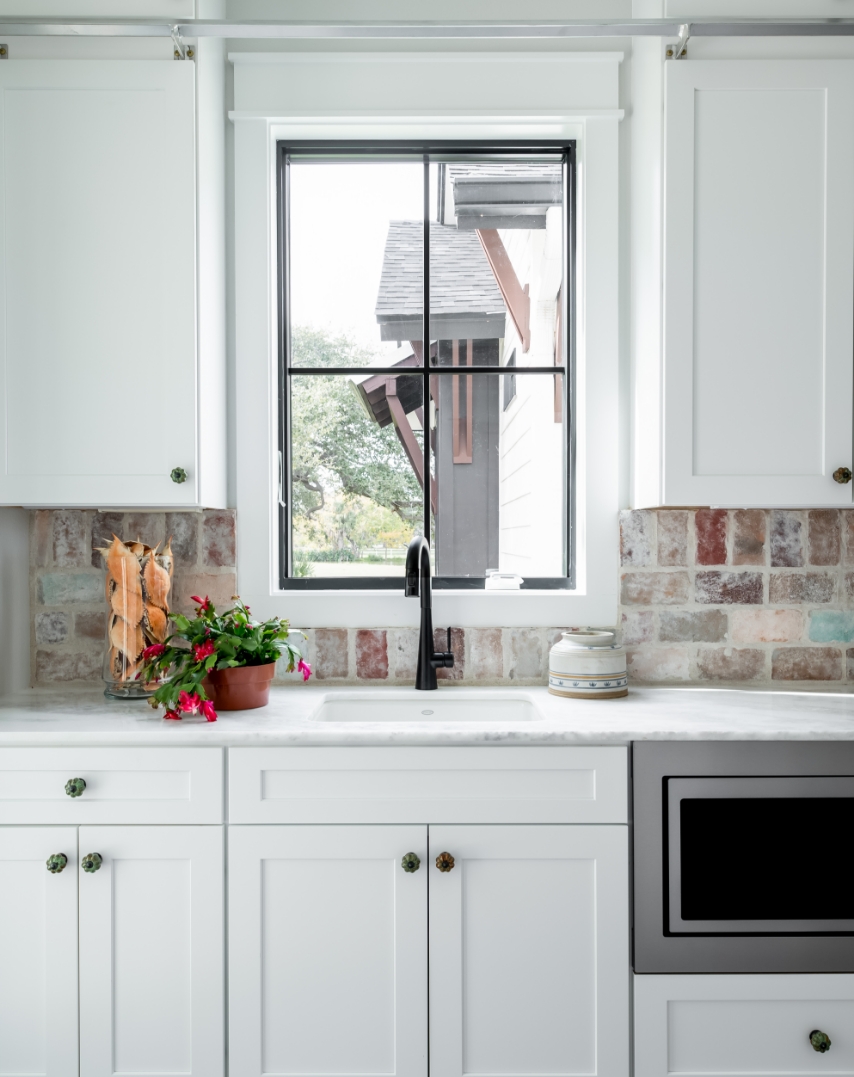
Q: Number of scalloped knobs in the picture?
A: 8